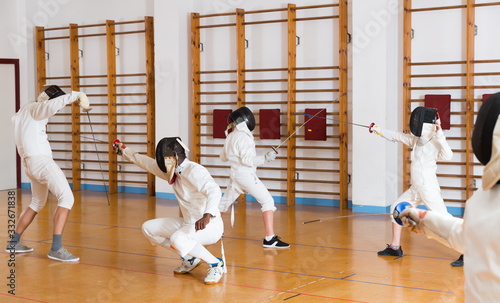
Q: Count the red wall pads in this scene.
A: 5